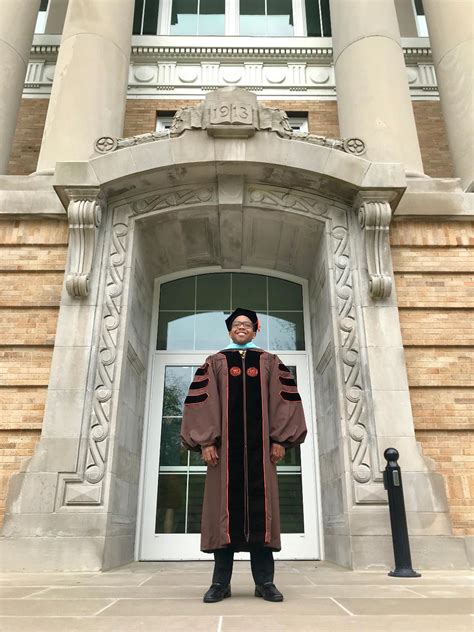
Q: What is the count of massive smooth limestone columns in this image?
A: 4